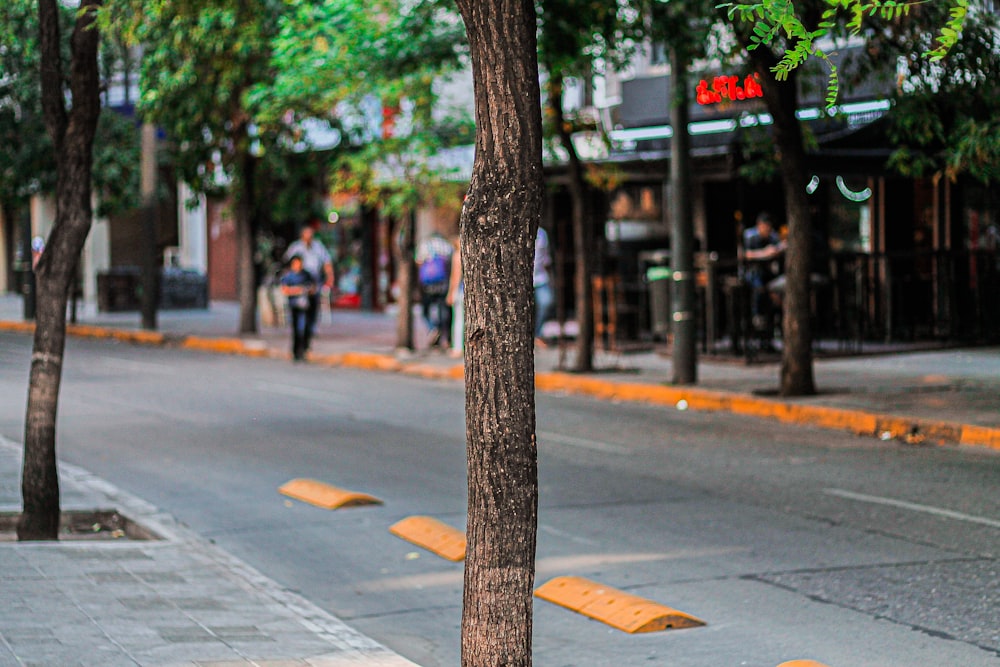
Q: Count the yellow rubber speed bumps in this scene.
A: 4